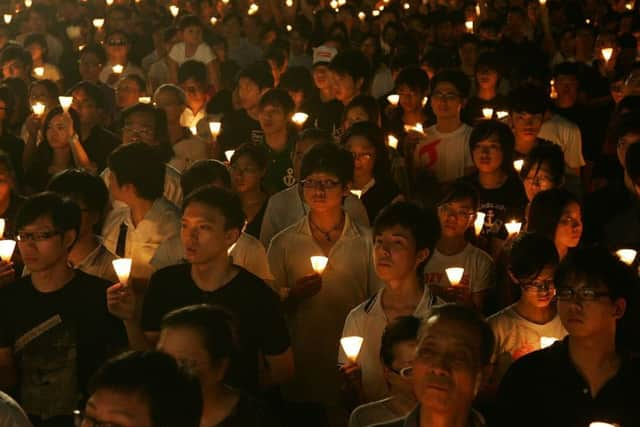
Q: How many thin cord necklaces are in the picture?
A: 1